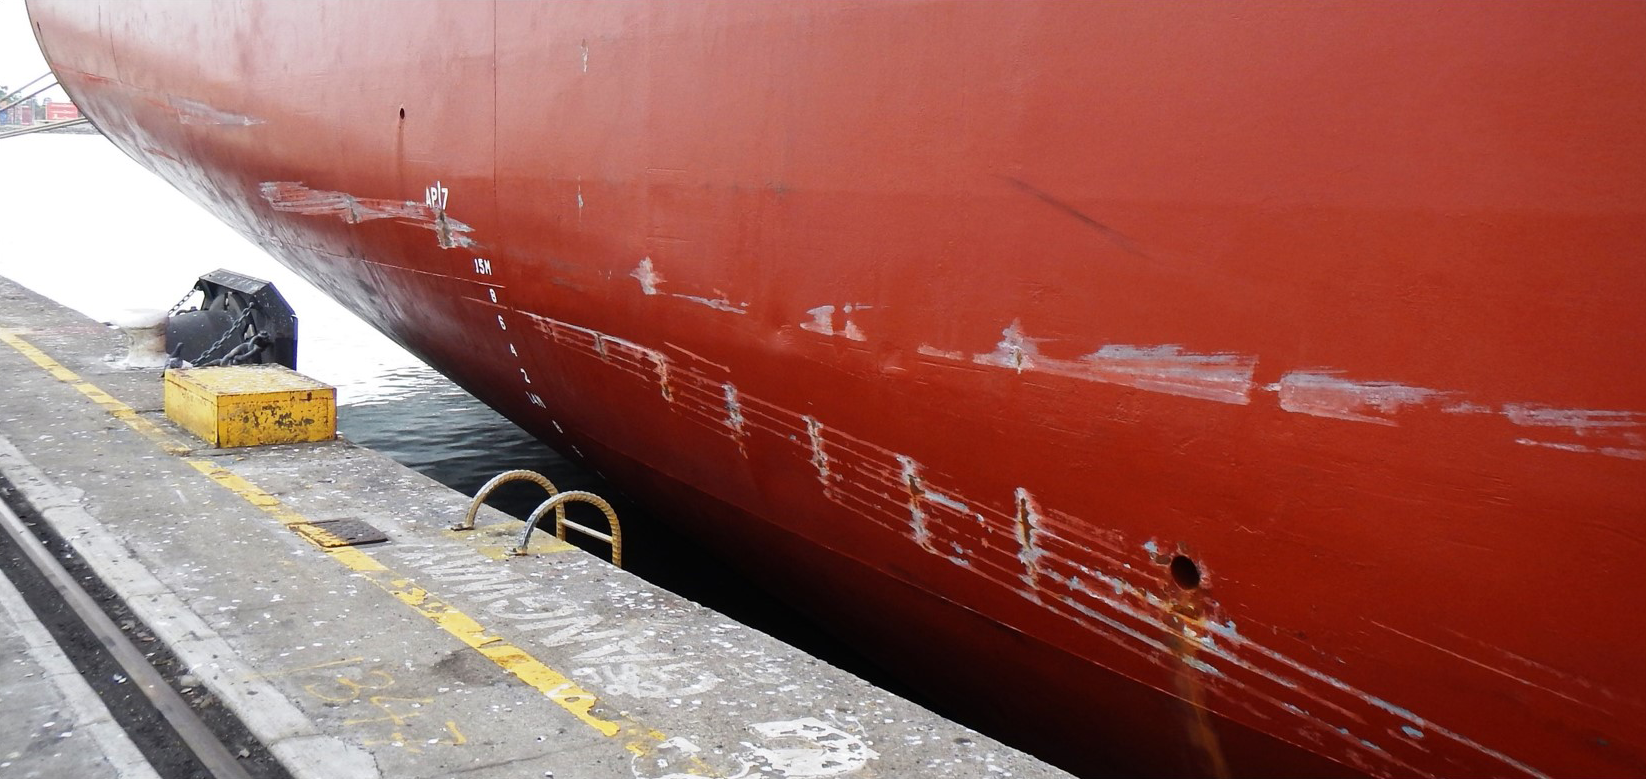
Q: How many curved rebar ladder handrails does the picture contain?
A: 2